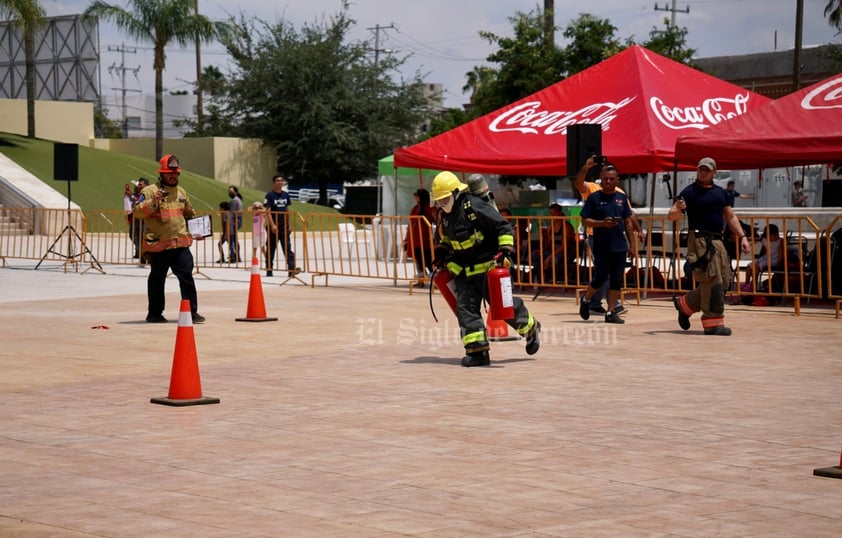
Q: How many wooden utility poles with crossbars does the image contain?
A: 3